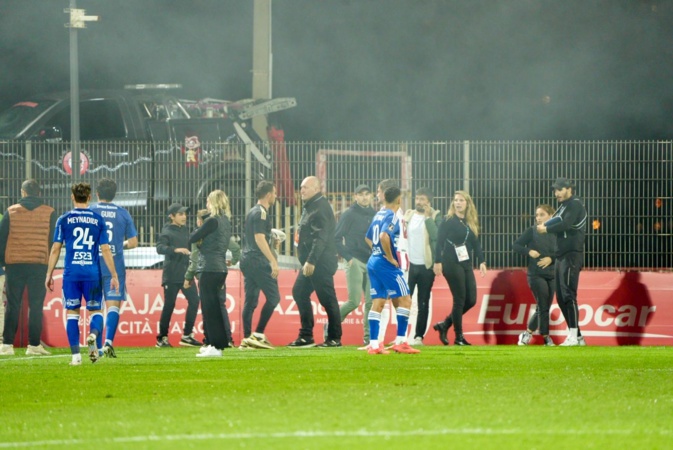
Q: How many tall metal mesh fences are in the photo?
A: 1